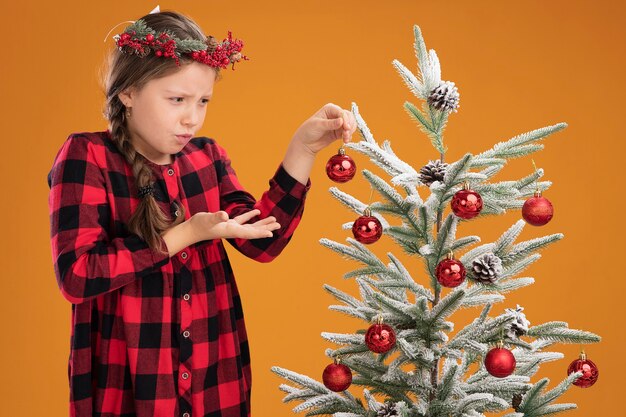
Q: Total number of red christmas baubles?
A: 9